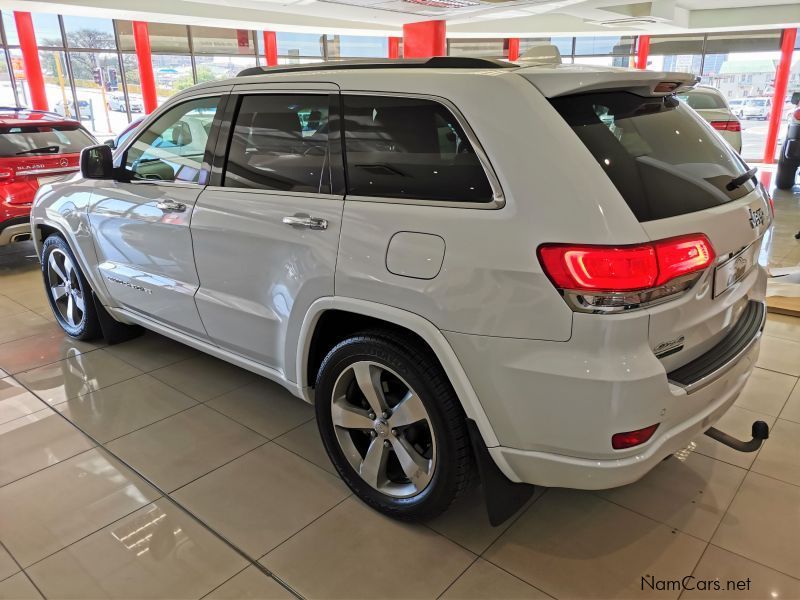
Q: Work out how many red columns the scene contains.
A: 8